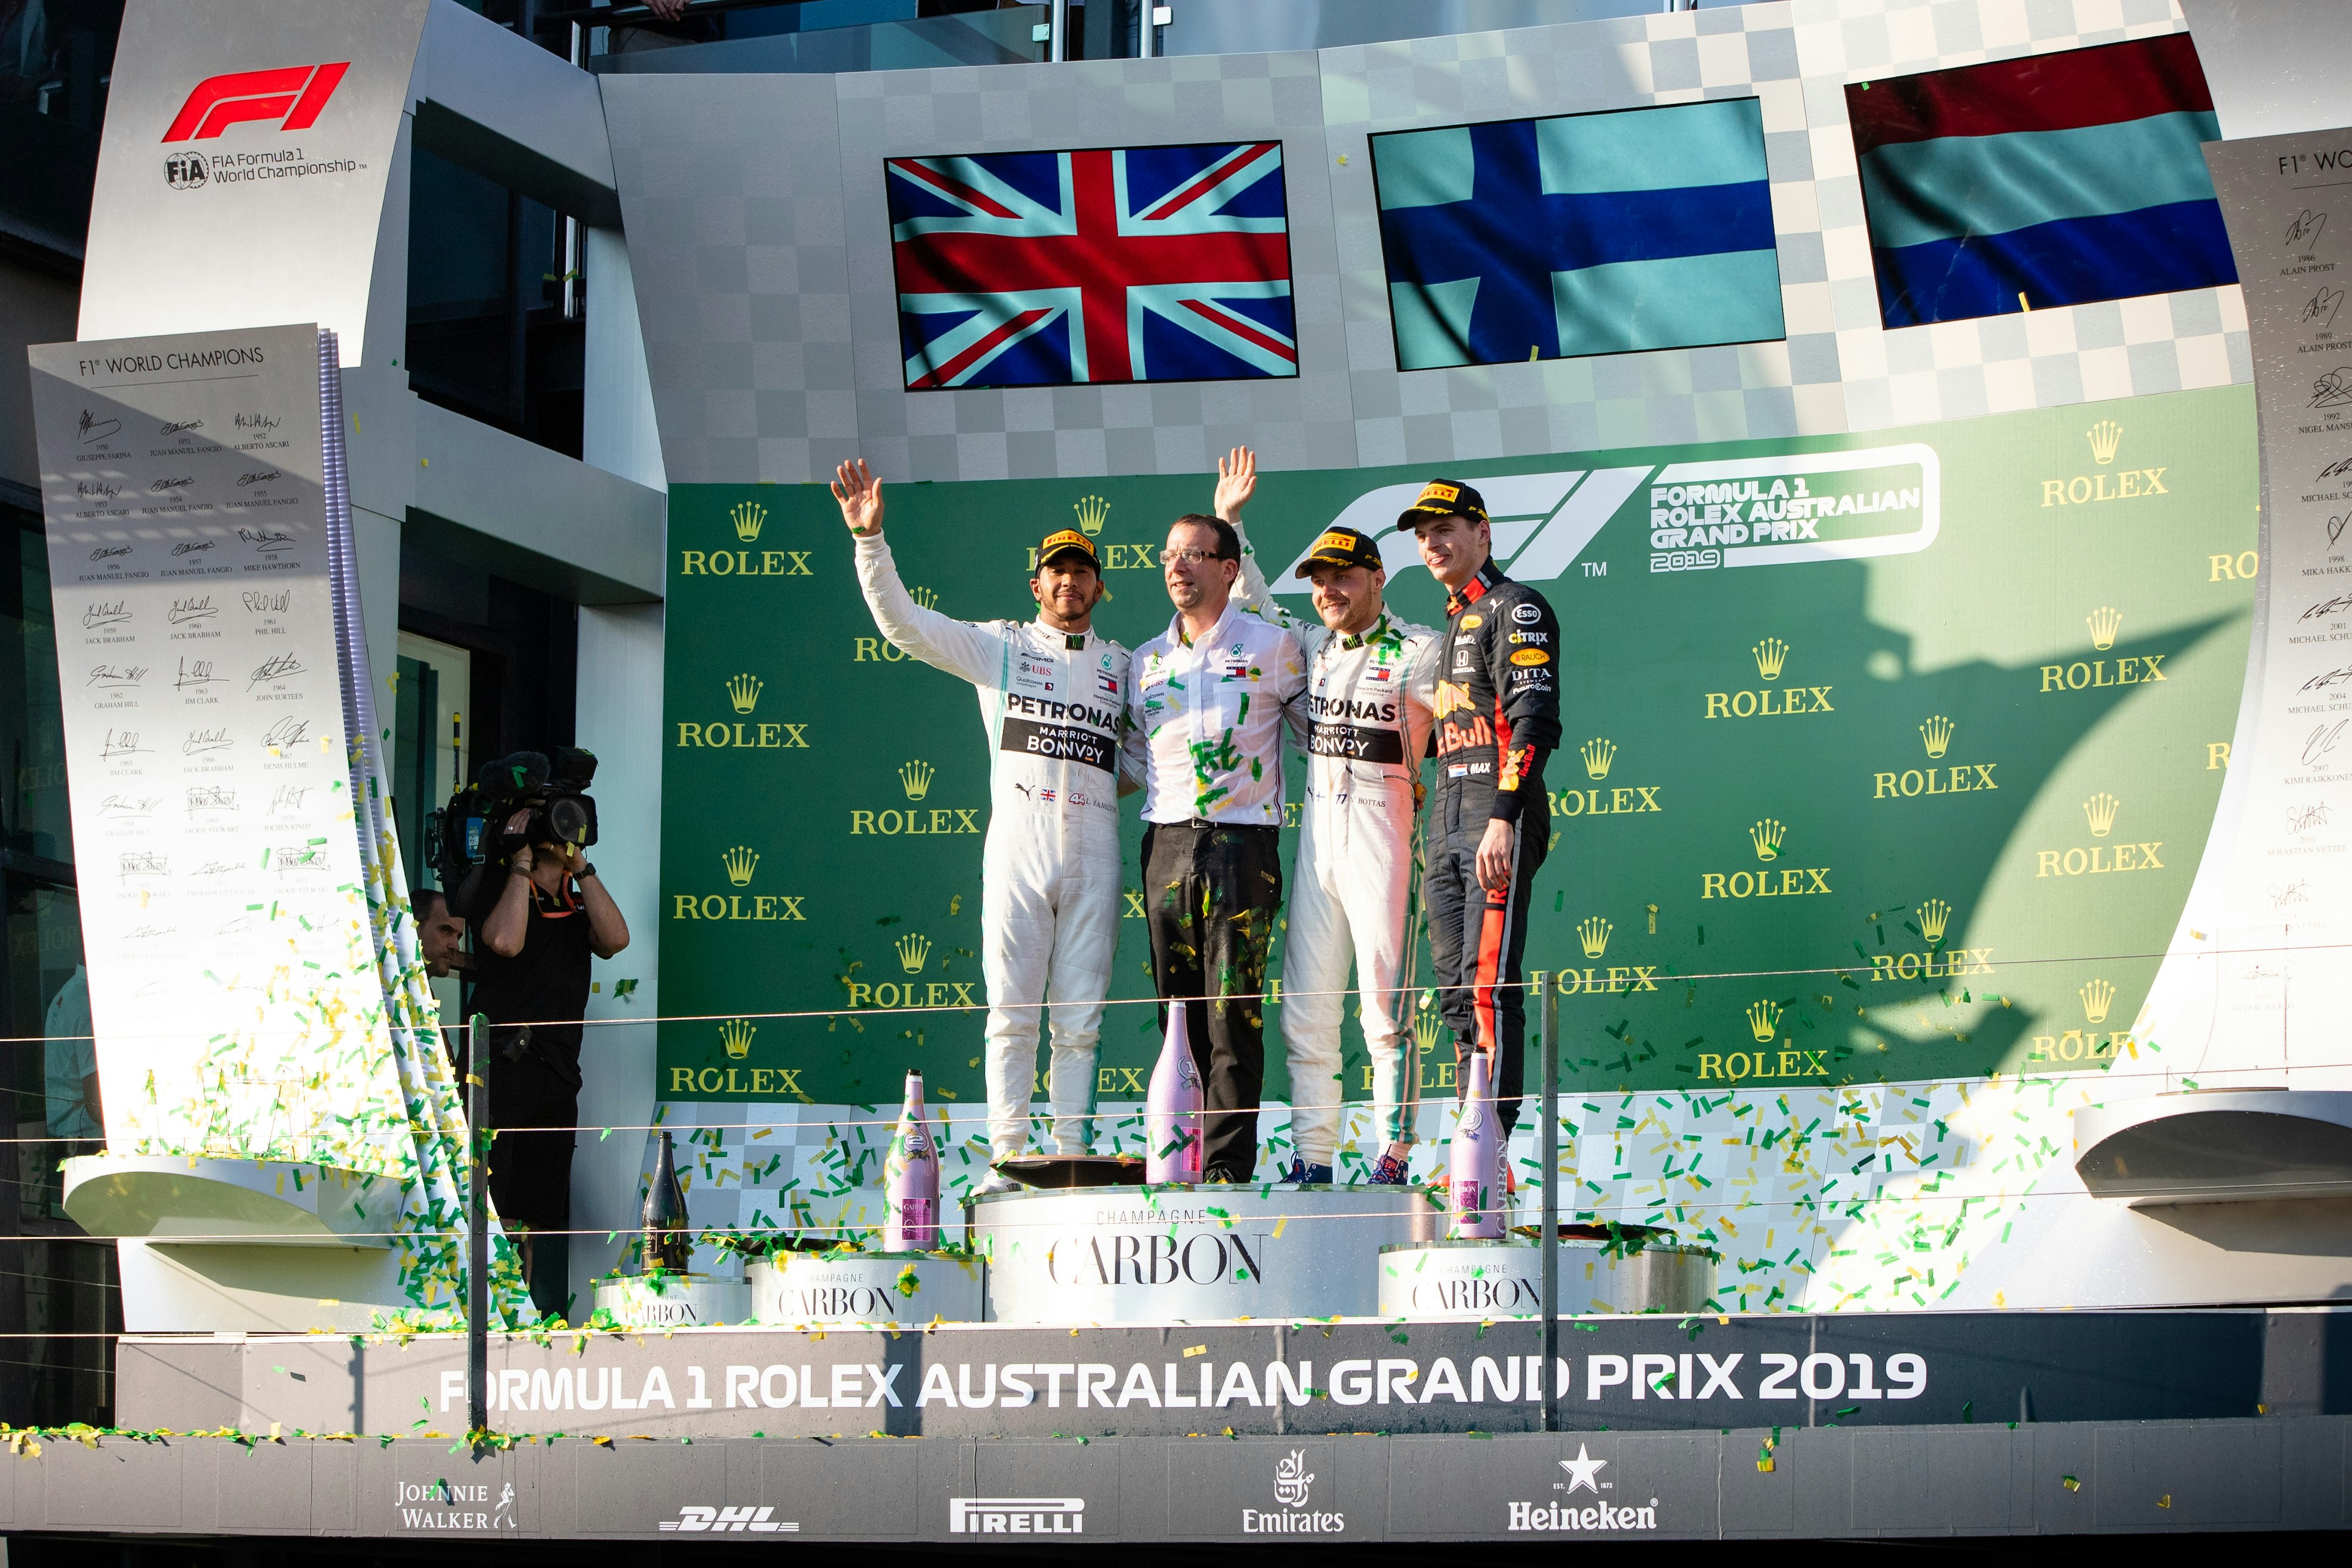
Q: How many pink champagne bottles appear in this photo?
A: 3